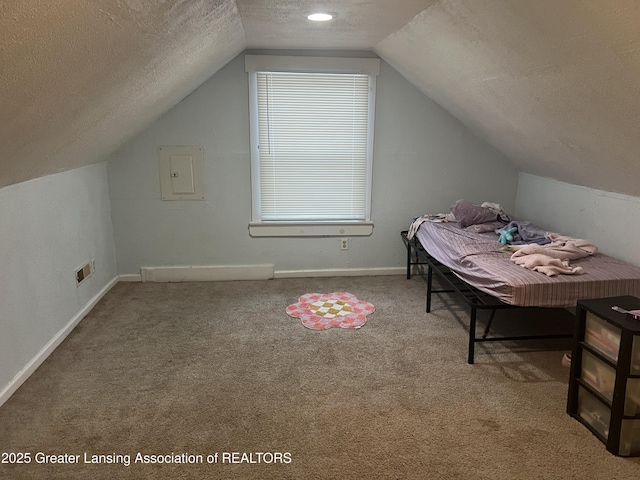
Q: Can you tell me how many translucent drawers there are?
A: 3